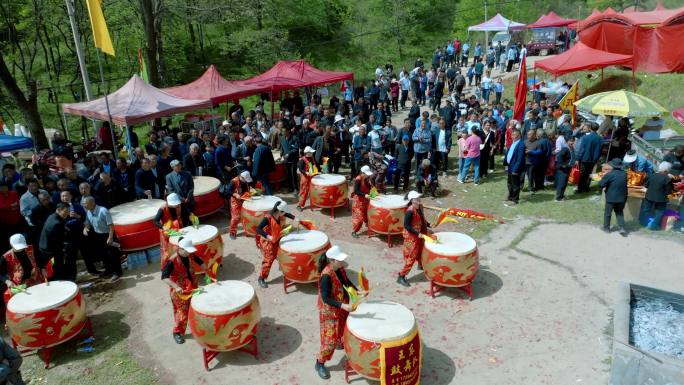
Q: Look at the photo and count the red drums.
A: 12